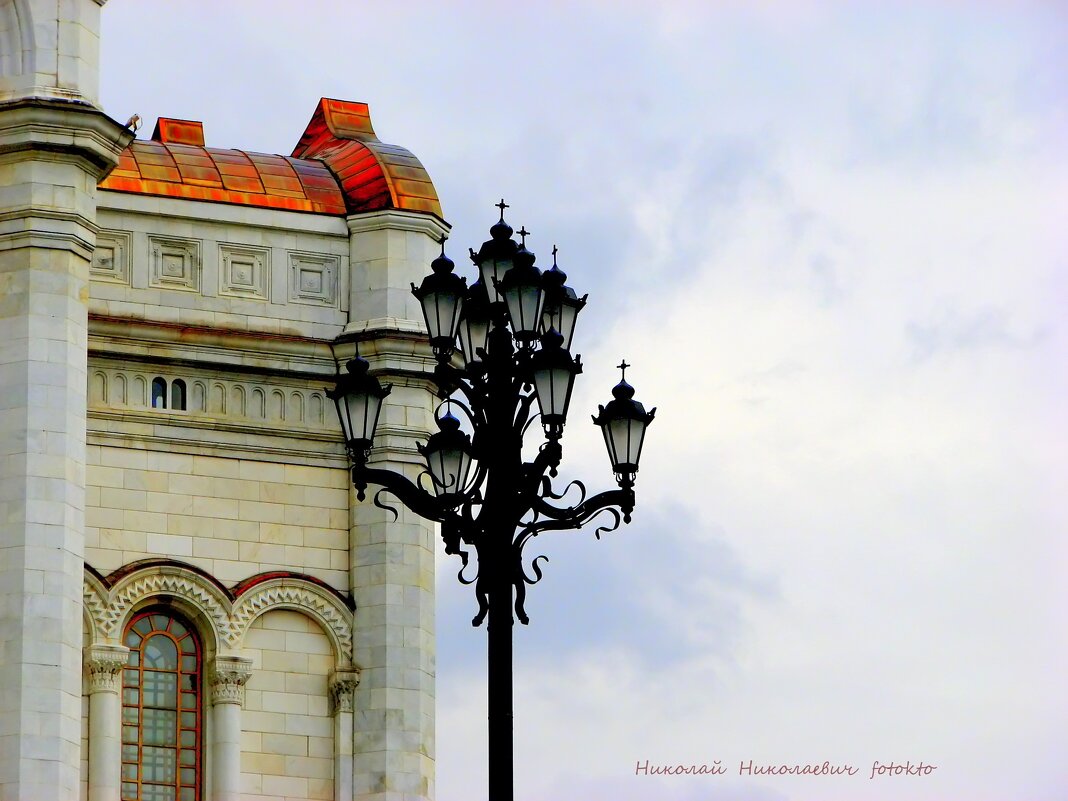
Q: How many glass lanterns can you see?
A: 9